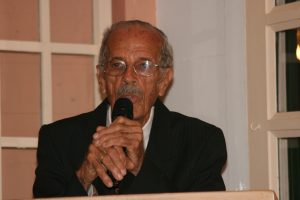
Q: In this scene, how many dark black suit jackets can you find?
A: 1